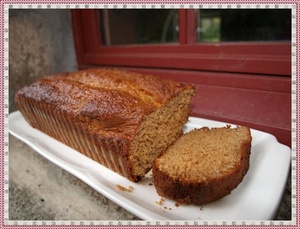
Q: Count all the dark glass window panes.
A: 2